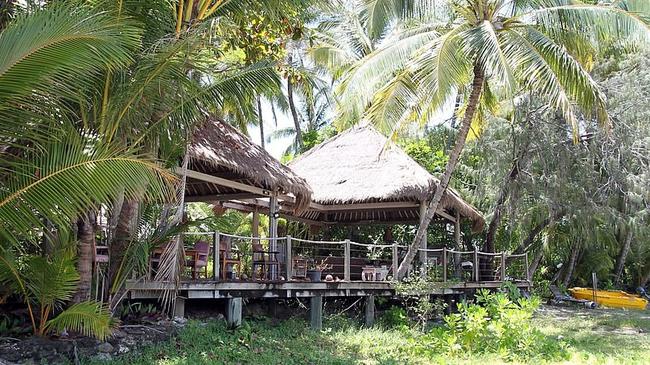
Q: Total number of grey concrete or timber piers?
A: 4